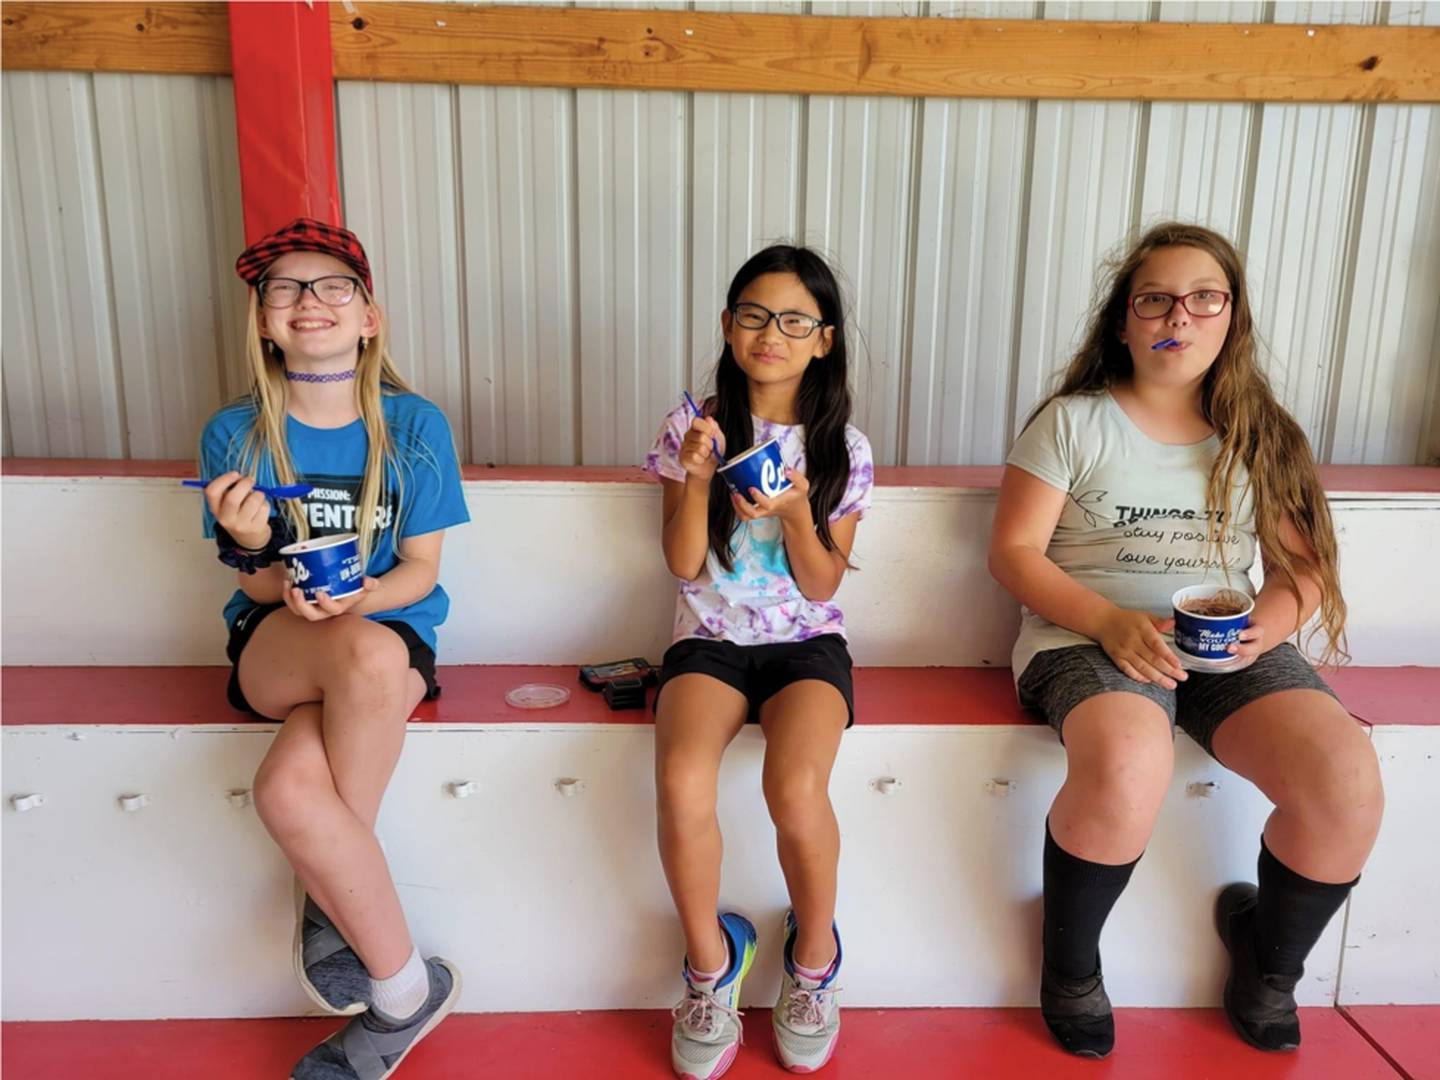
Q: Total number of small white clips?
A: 8